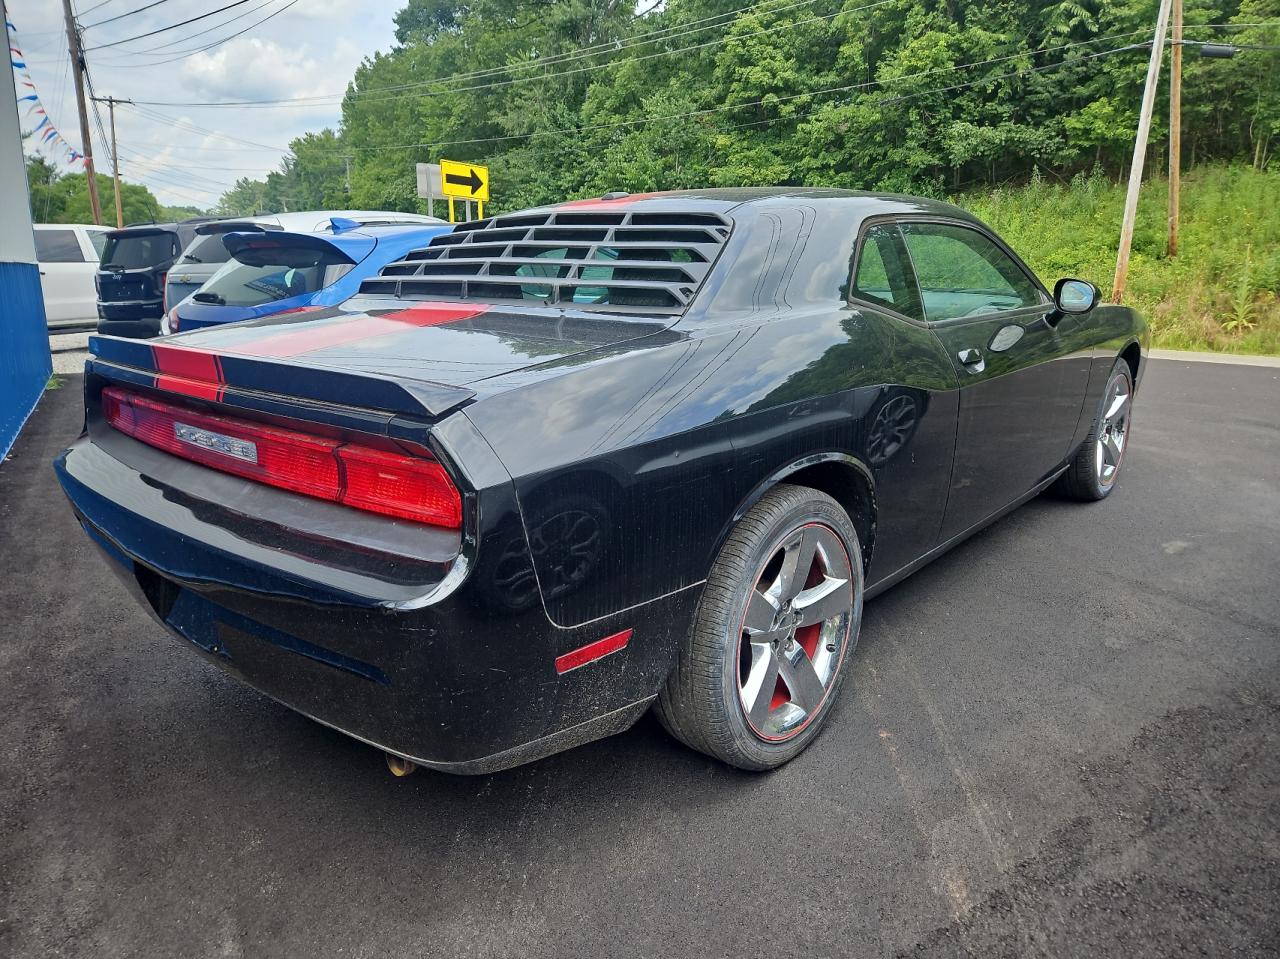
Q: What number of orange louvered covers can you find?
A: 0